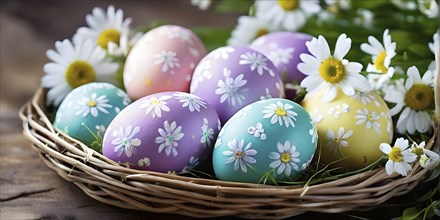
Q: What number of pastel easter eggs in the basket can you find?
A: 7